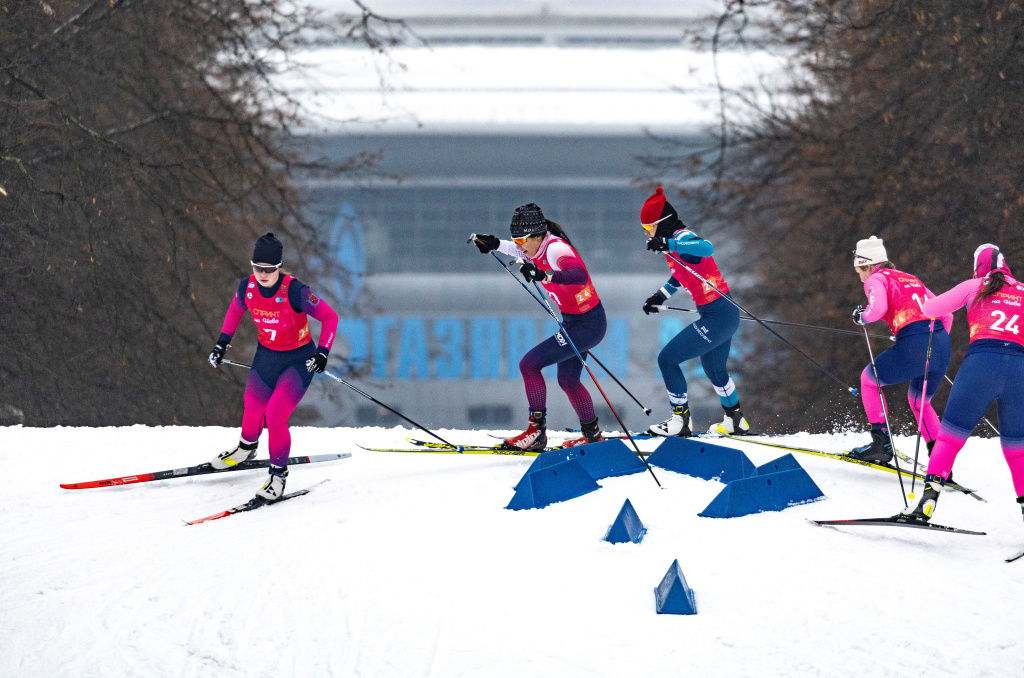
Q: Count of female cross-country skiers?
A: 5